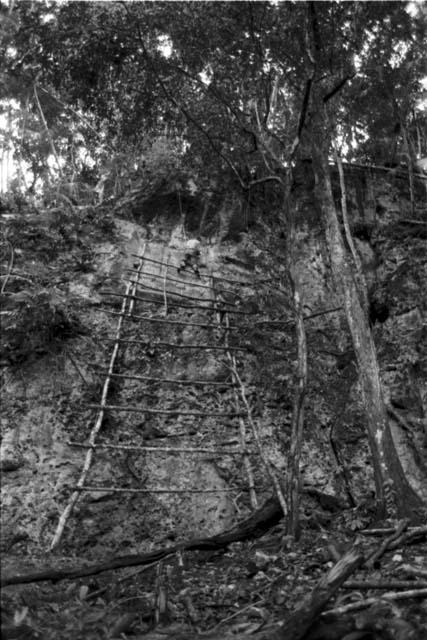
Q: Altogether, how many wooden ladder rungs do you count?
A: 10